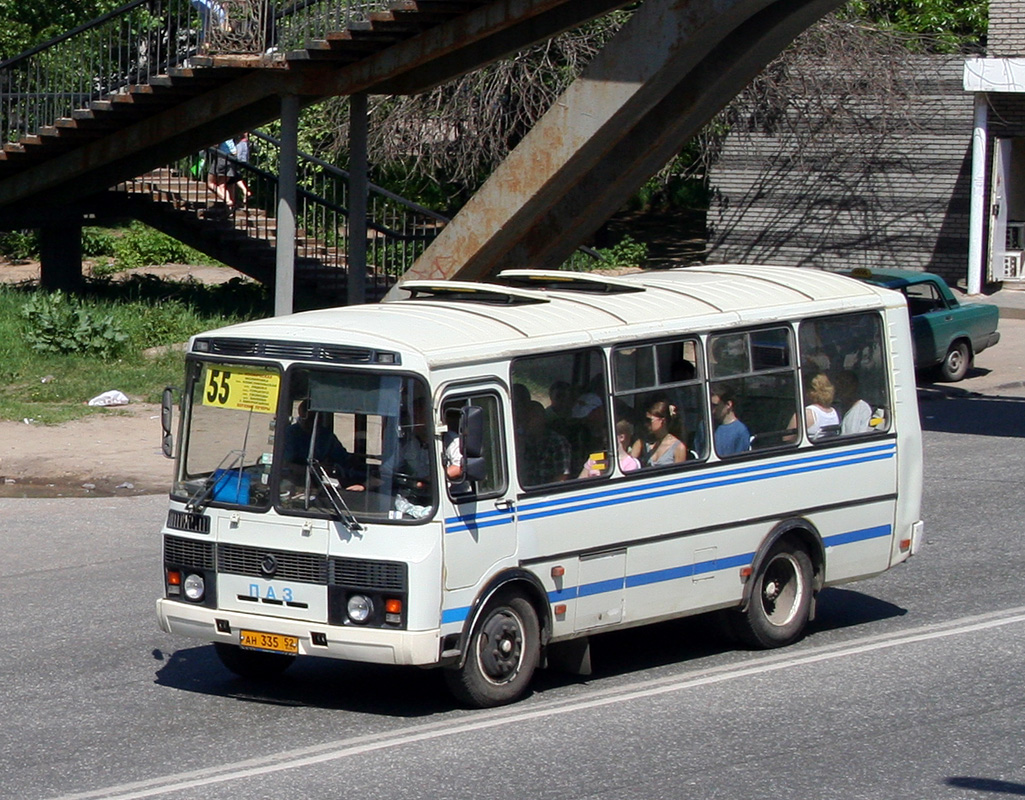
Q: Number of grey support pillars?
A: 2